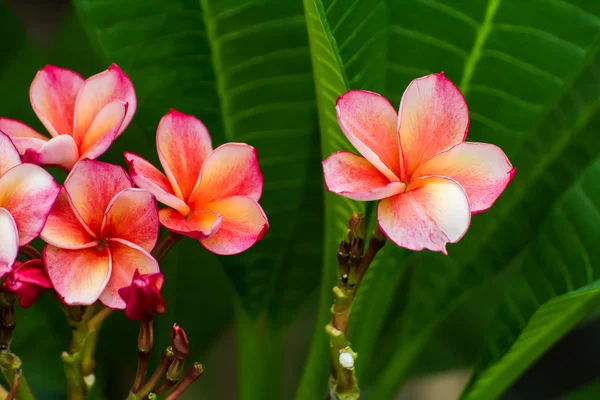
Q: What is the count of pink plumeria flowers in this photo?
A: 5